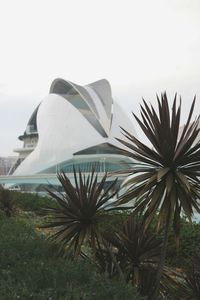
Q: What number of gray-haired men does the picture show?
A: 0